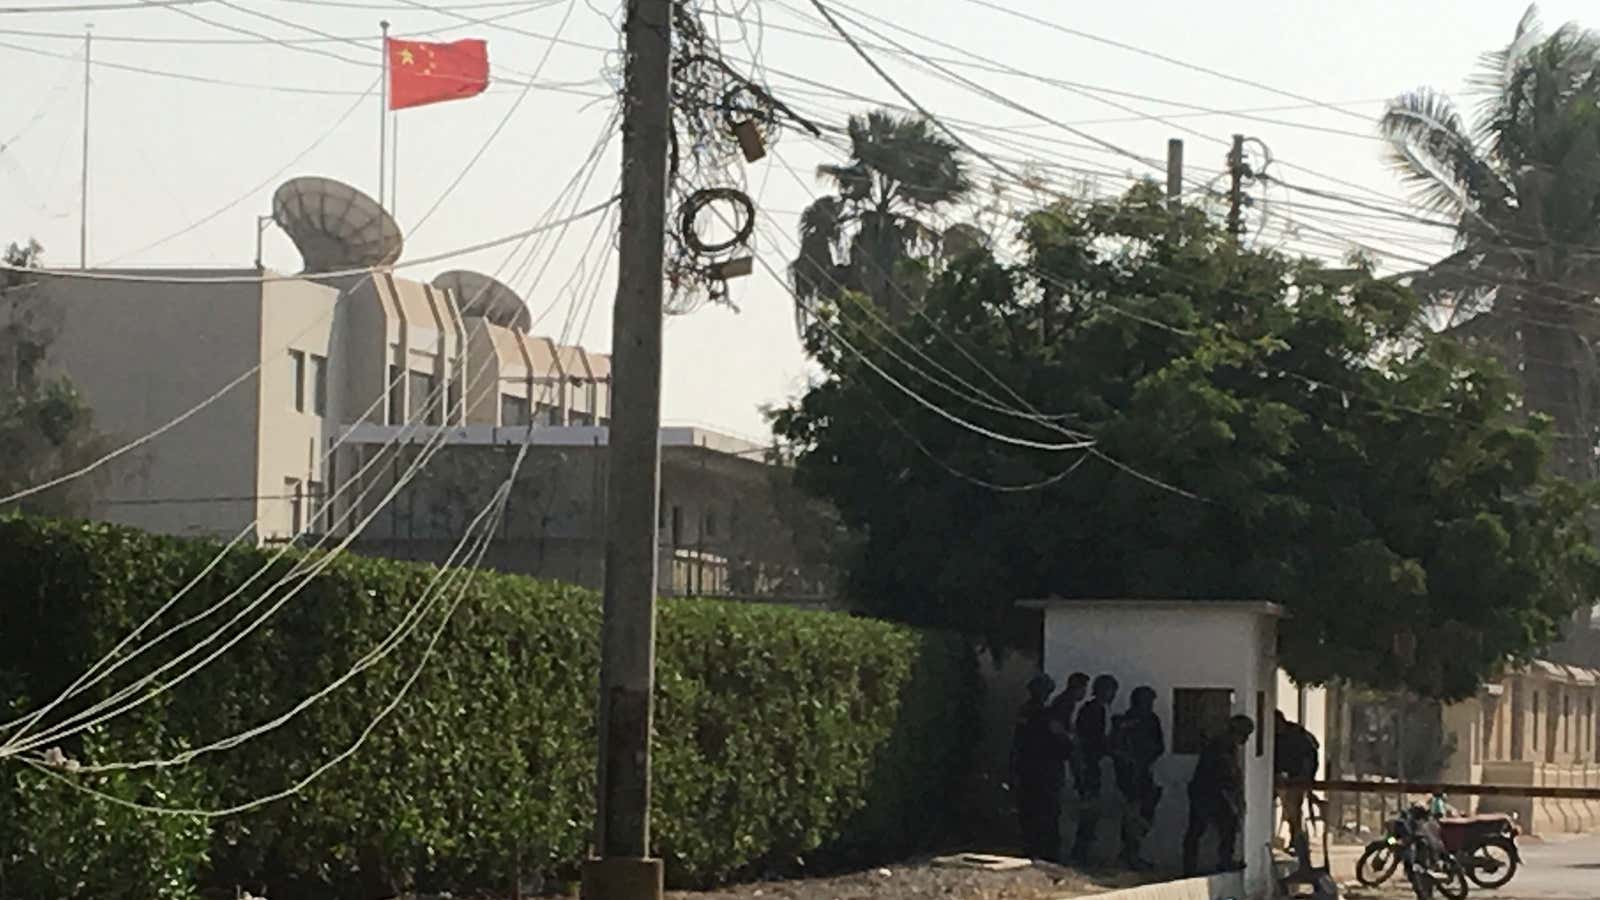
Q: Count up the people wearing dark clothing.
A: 6